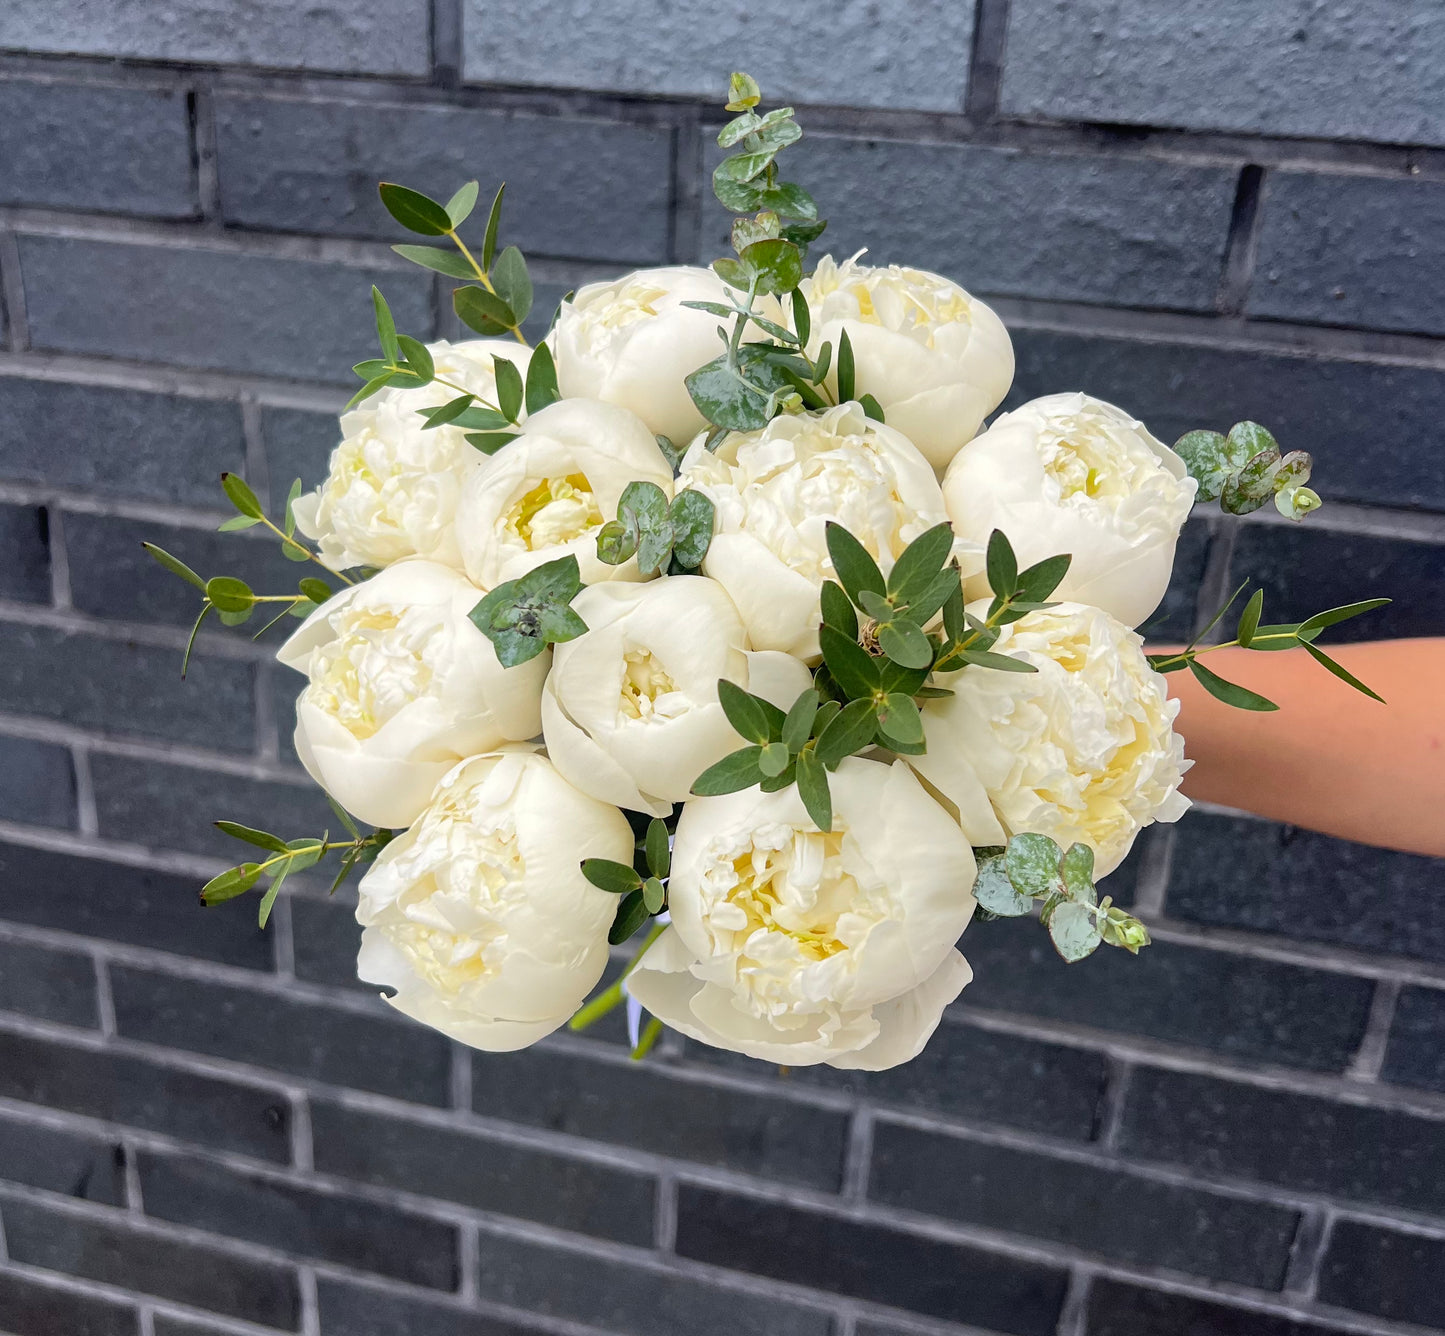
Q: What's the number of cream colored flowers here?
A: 11